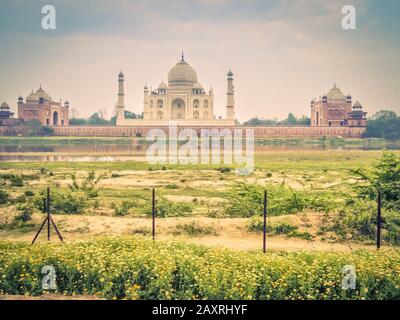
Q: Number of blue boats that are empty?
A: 0